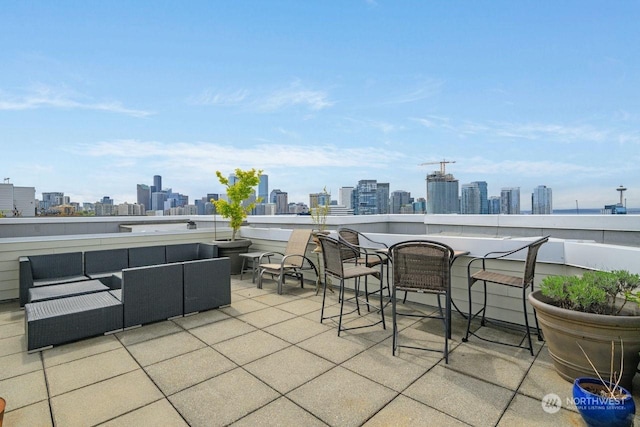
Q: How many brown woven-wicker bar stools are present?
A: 4